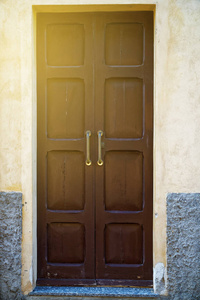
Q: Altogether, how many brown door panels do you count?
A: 8